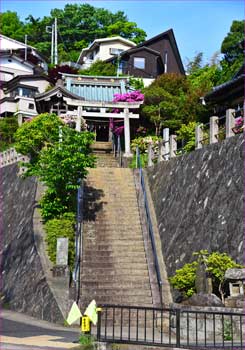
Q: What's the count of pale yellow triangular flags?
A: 2